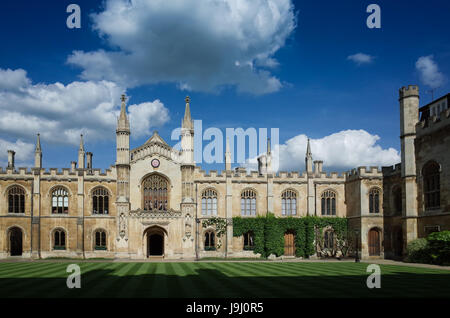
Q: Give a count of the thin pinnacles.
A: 7